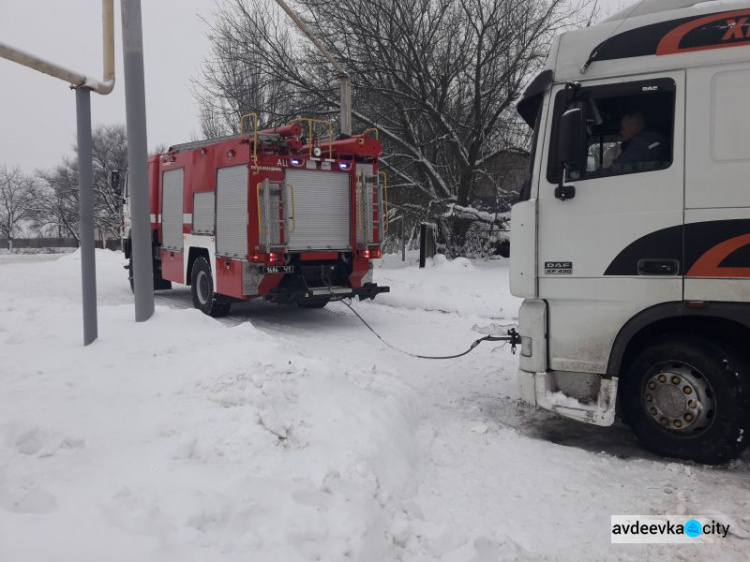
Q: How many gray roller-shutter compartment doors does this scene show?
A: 4